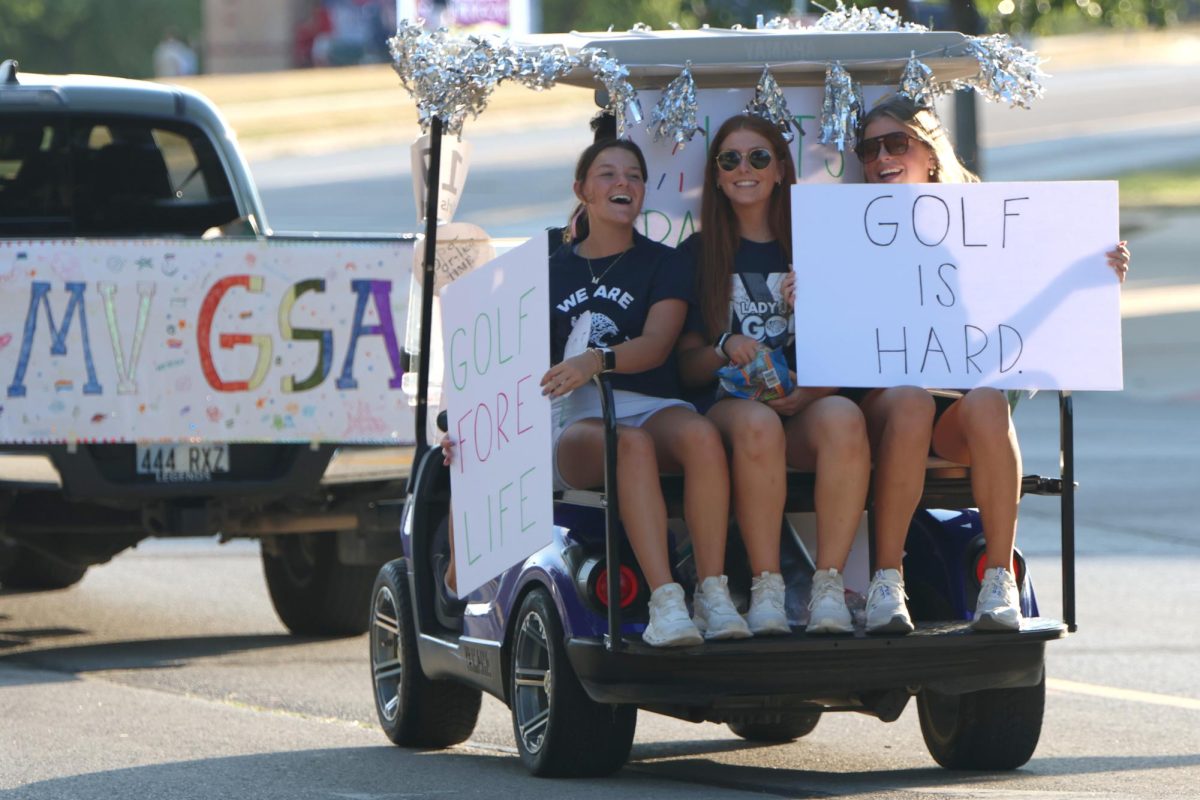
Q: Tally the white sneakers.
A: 6